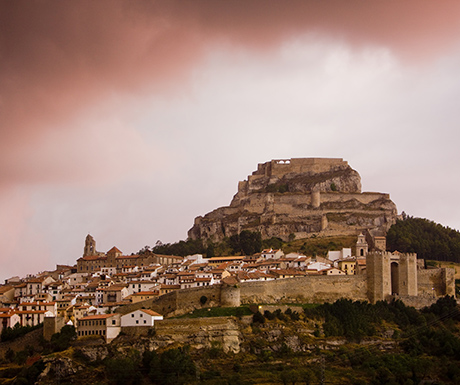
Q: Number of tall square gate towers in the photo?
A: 2